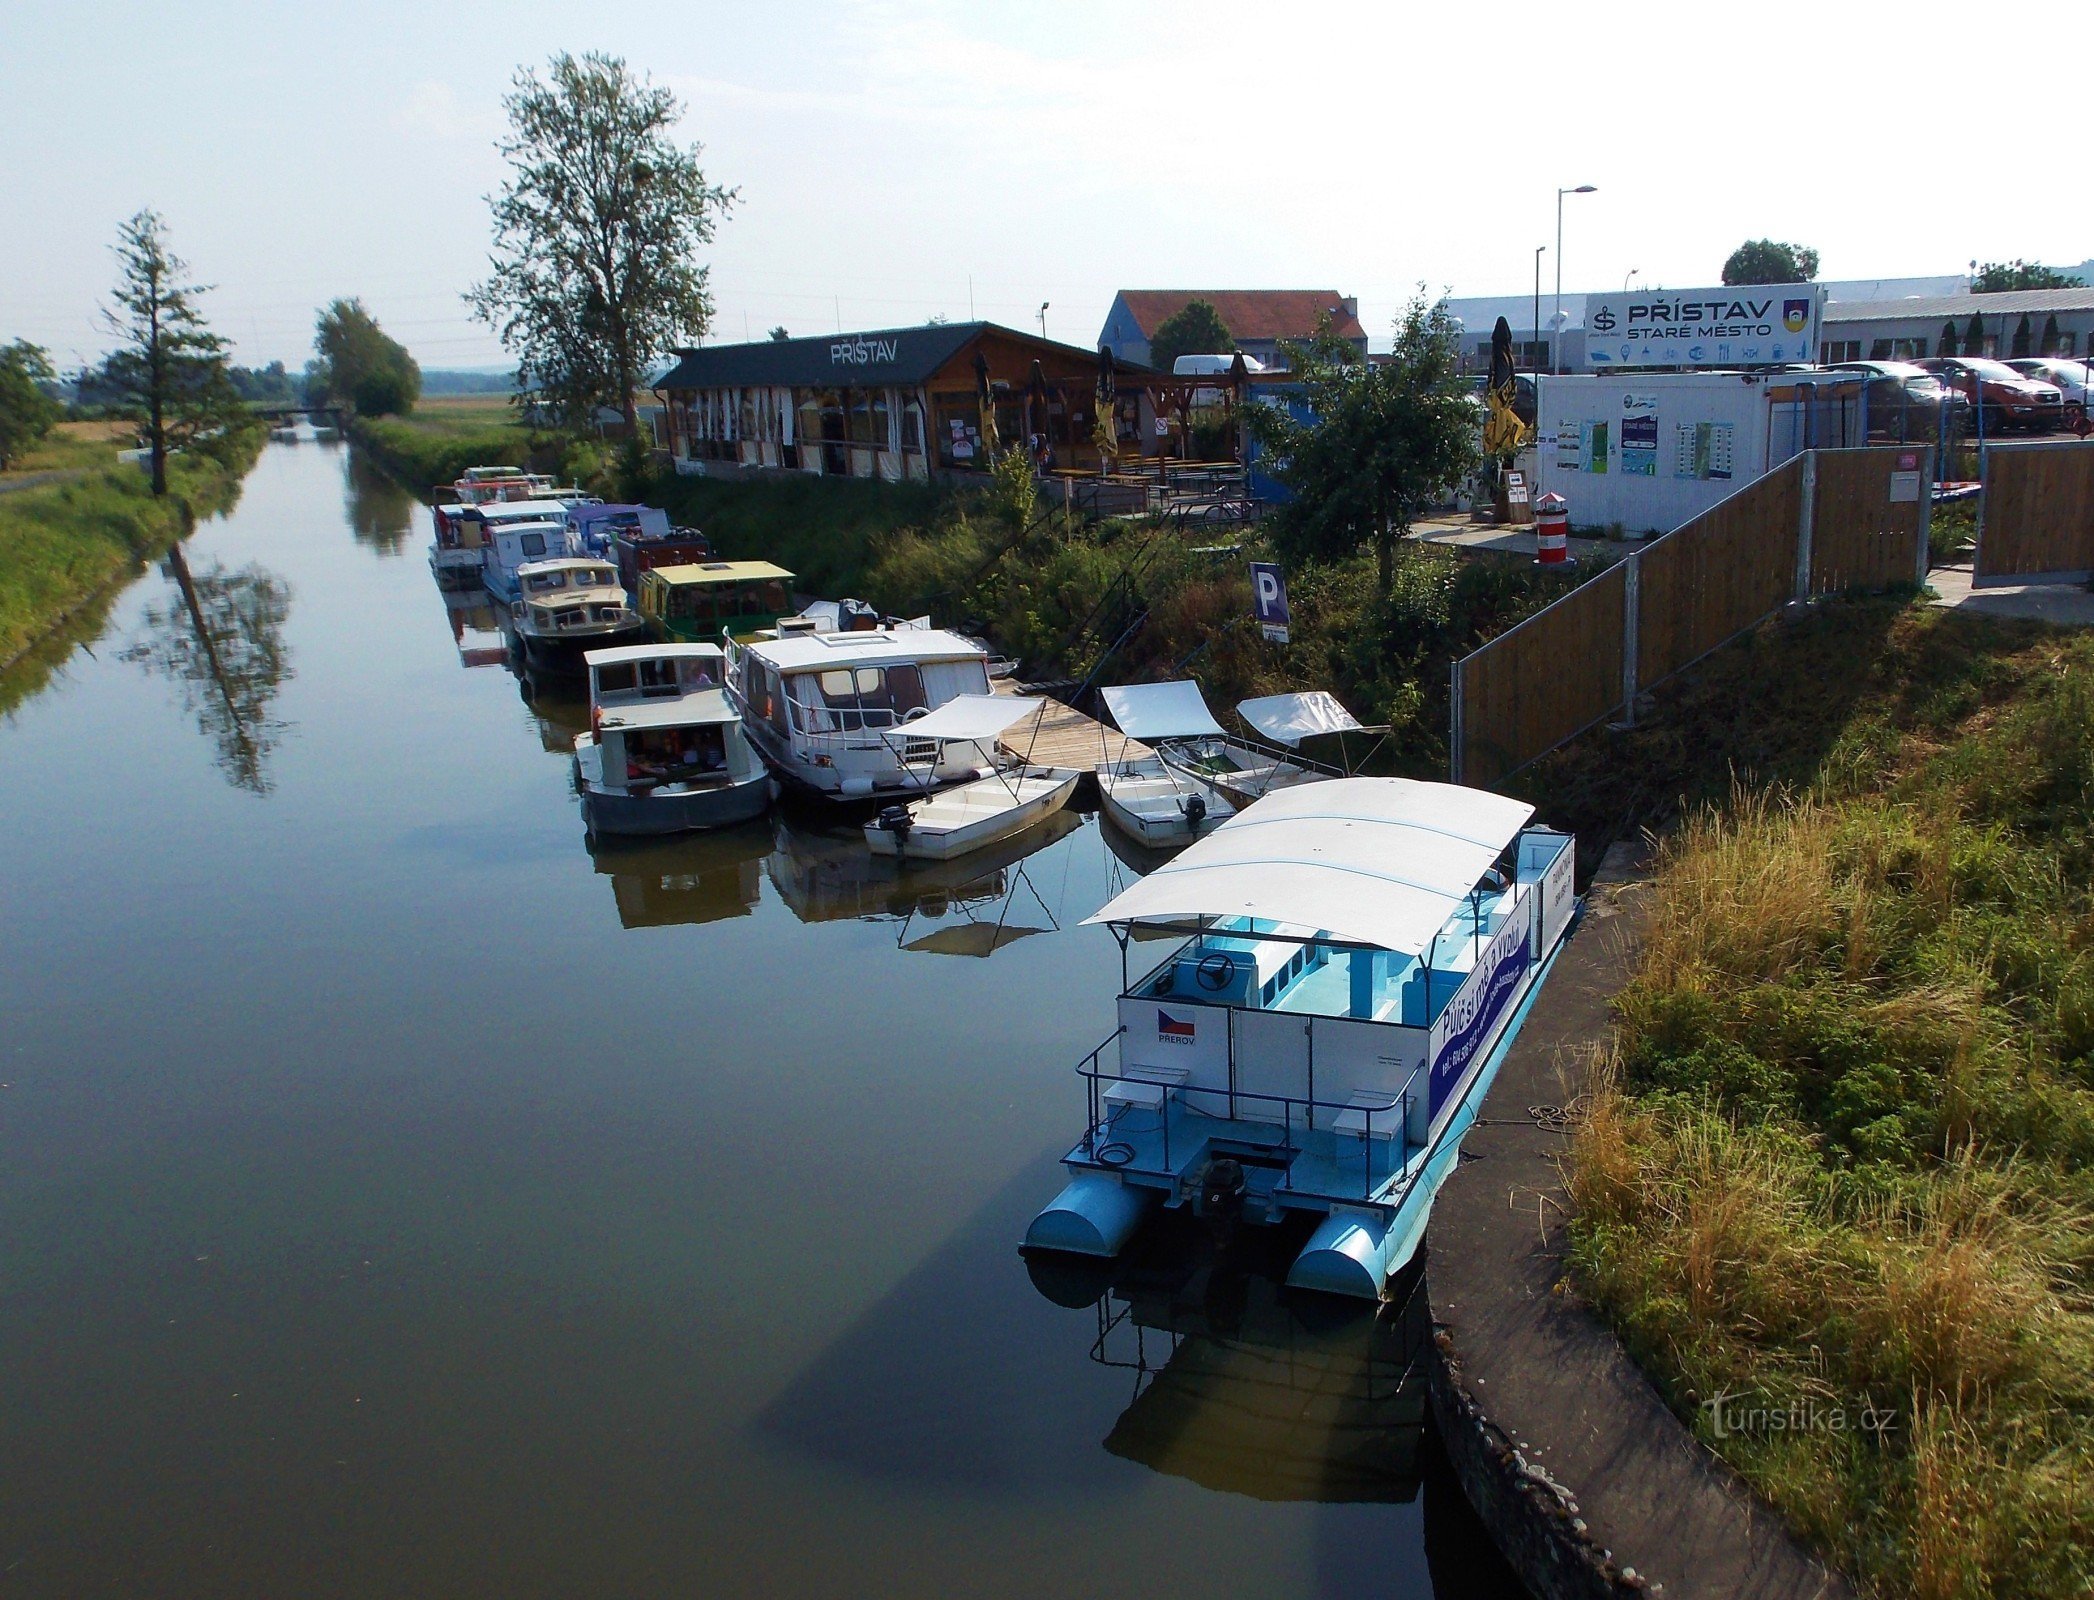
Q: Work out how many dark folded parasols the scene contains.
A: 5